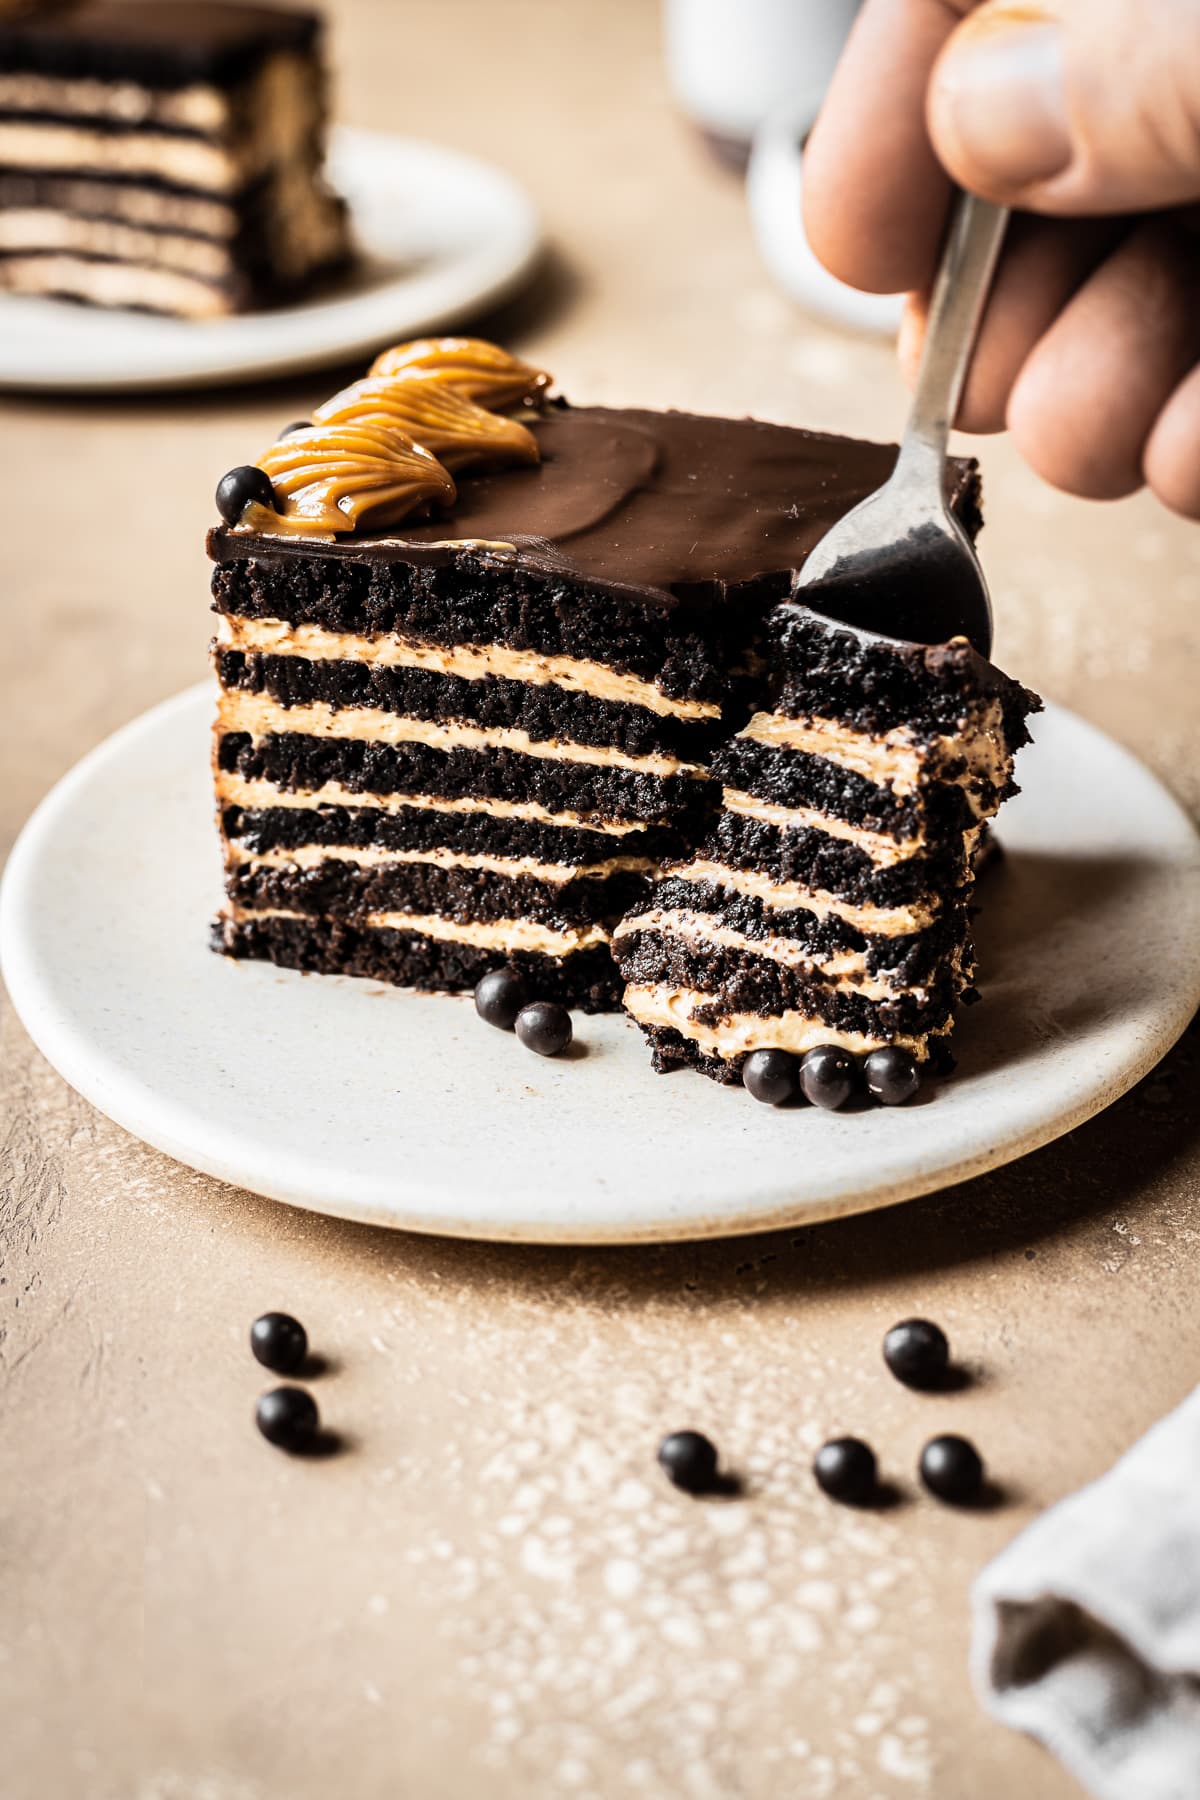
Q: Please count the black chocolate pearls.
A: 13